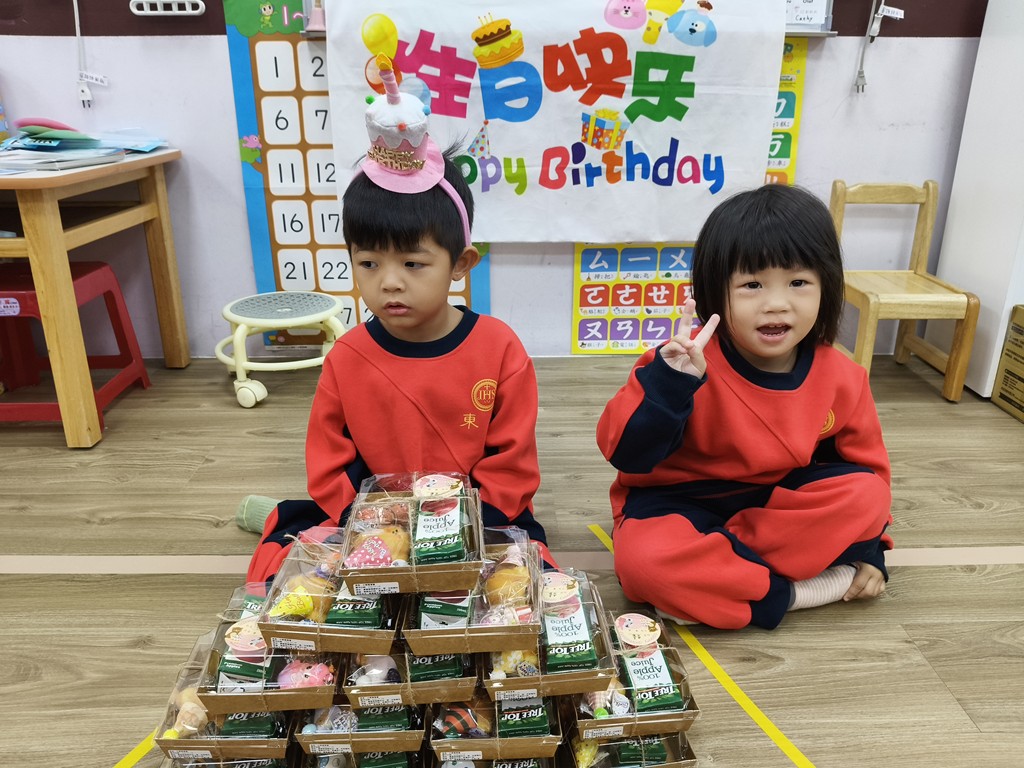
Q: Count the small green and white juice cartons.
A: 14